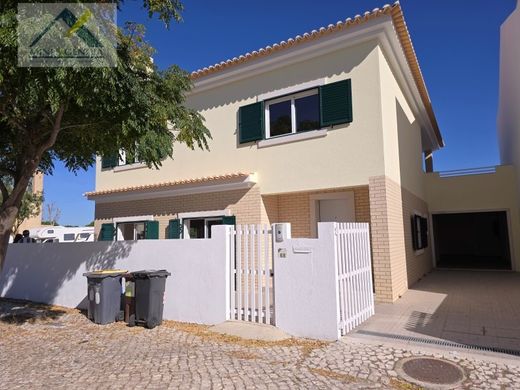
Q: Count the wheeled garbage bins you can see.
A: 2